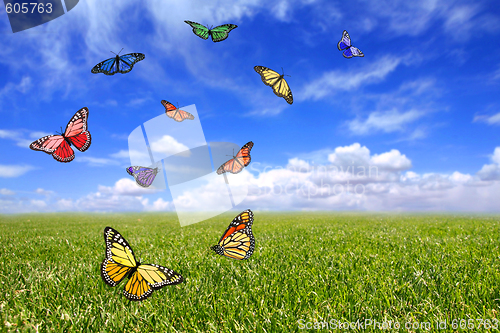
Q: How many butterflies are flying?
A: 10